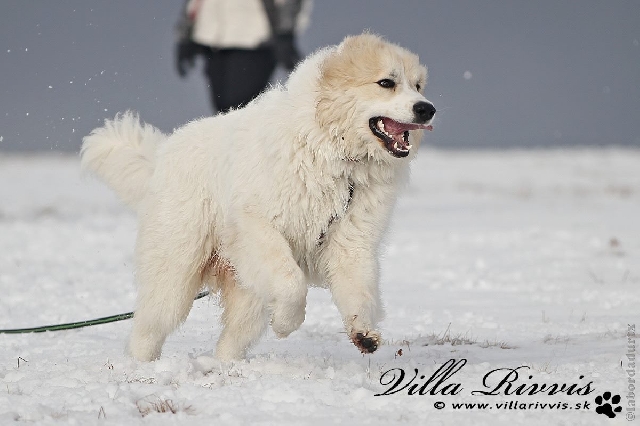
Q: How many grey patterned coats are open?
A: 1